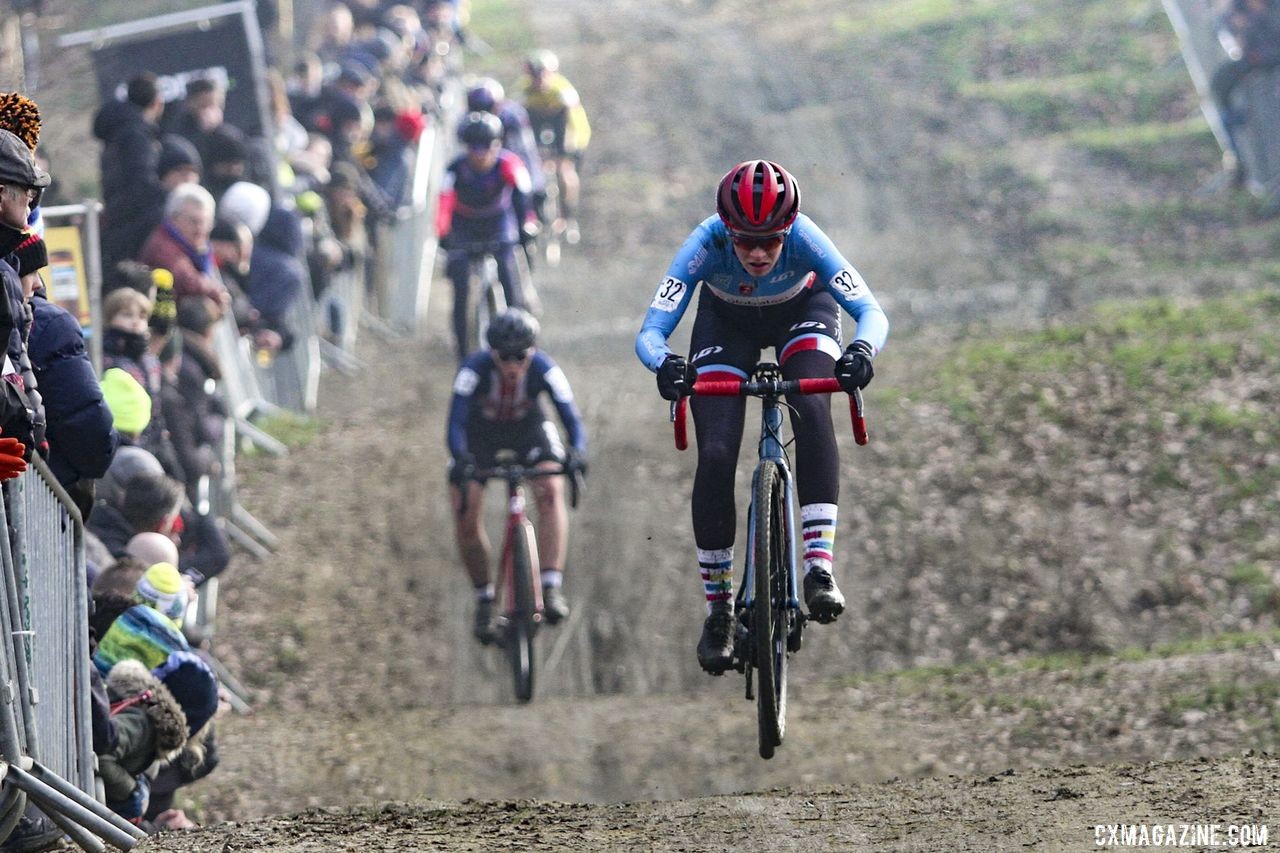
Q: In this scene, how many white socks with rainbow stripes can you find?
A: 2